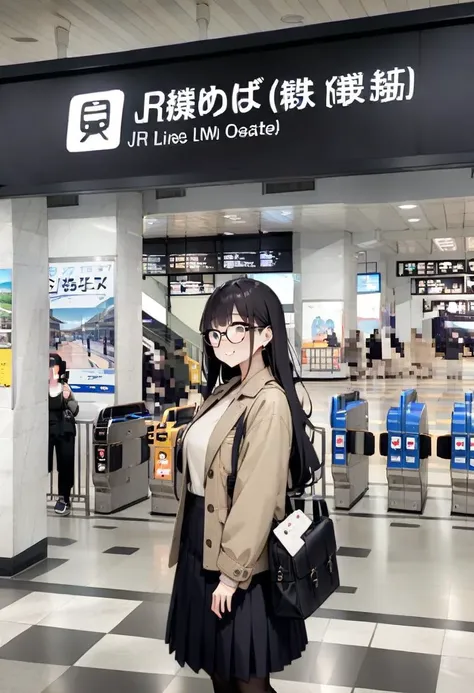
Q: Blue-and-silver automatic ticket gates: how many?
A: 3